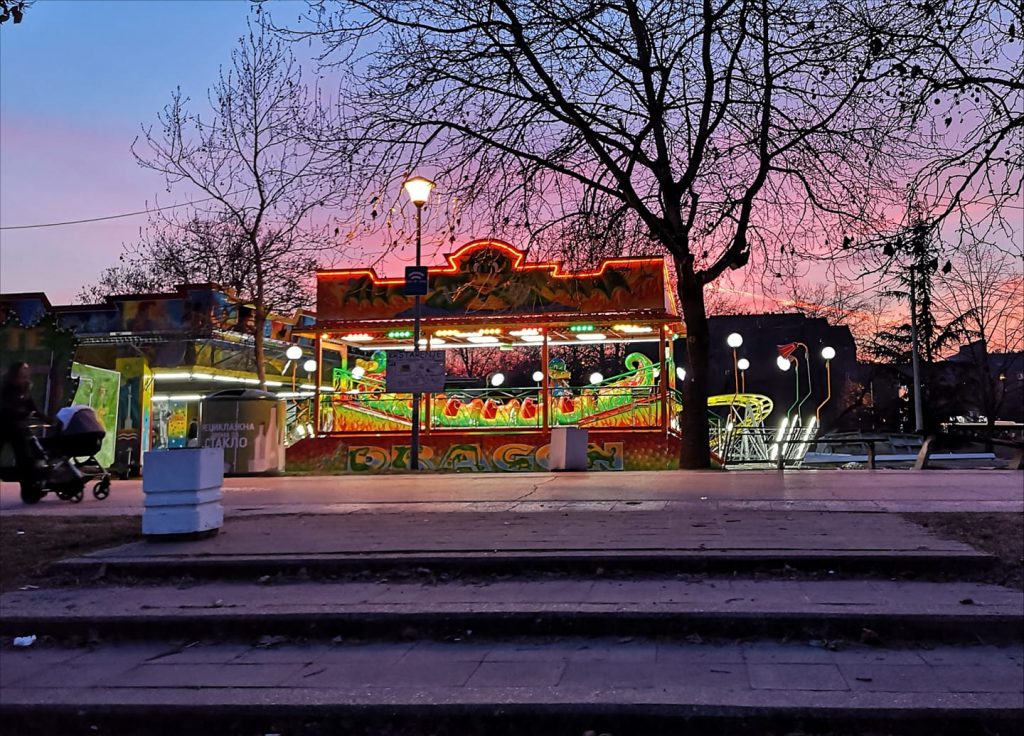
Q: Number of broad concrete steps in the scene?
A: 3